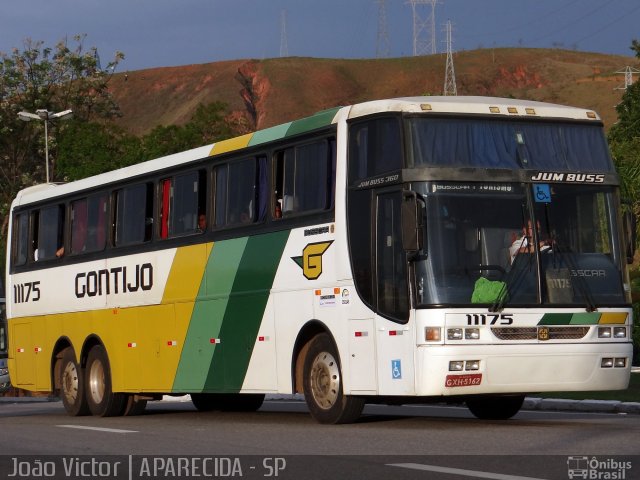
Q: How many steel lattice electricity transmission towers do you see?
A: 5